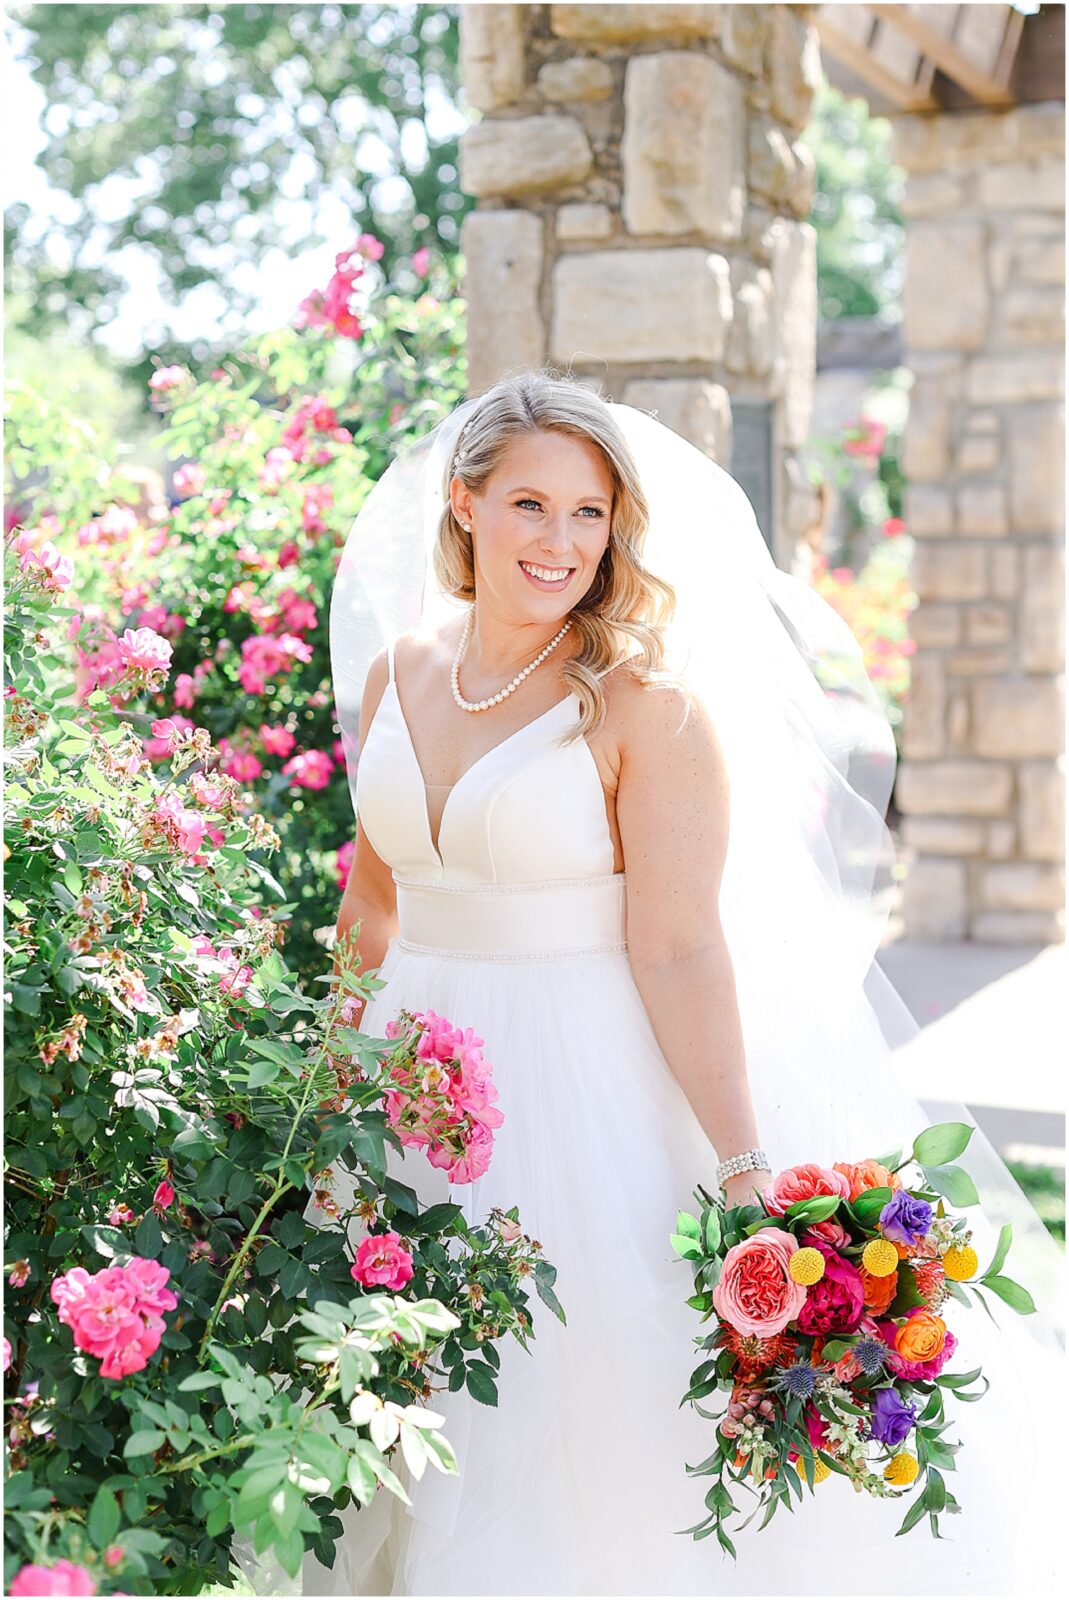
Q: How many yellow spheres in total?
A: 5